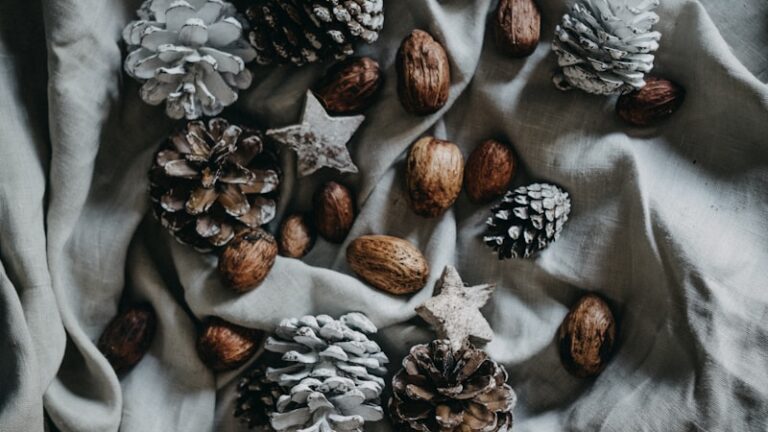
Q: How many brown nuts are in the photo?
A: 13